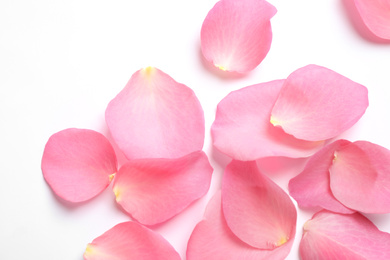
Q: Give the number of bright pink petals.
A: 13